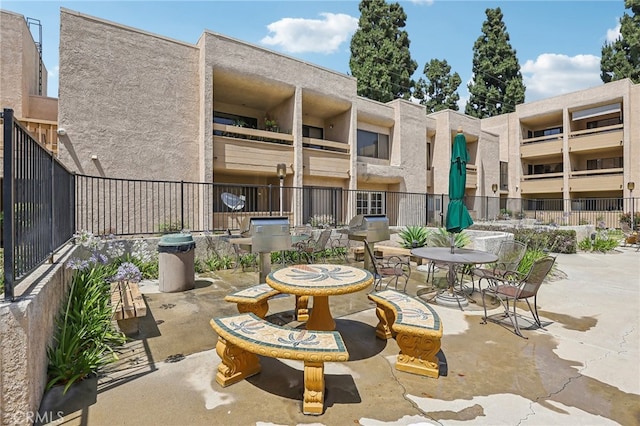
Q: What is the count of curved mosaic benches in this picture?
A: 3